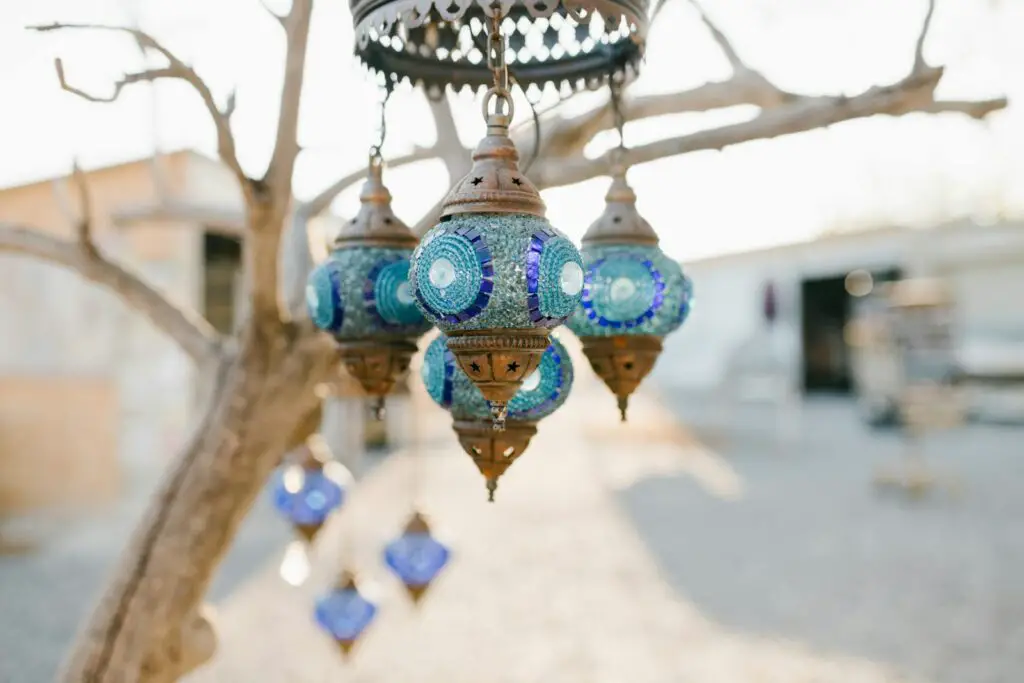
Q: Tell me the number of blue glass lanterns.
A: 7